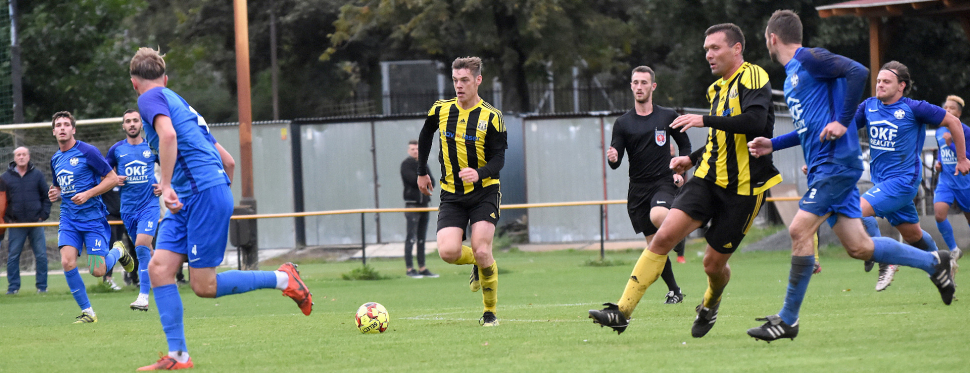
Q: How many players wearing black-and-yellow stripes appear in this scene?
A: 2